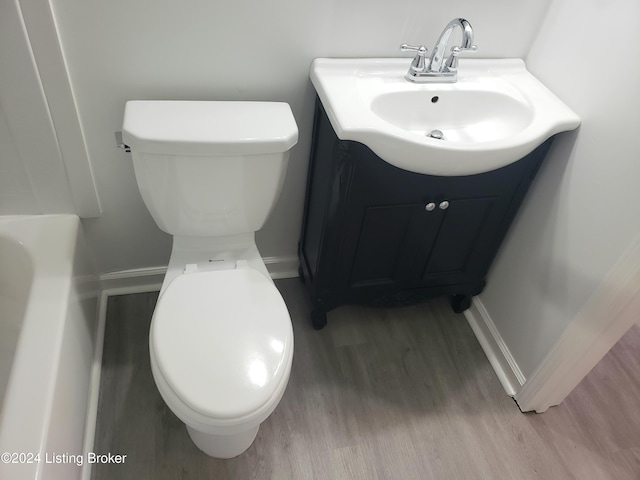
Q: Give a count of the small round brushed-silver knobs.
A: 2